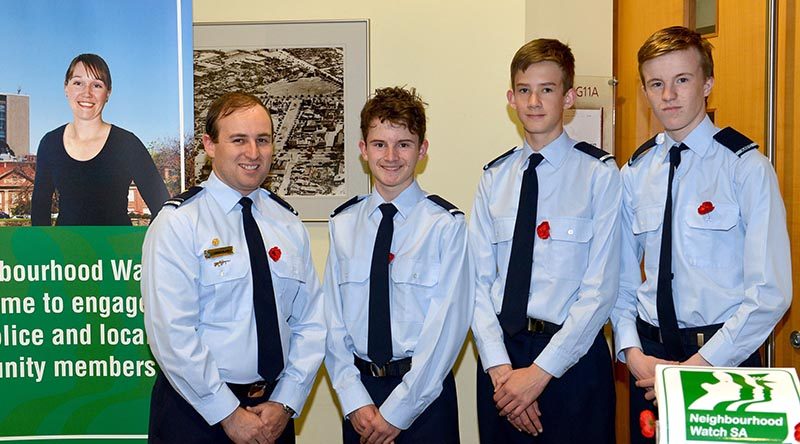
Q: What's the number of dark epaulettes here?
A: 8